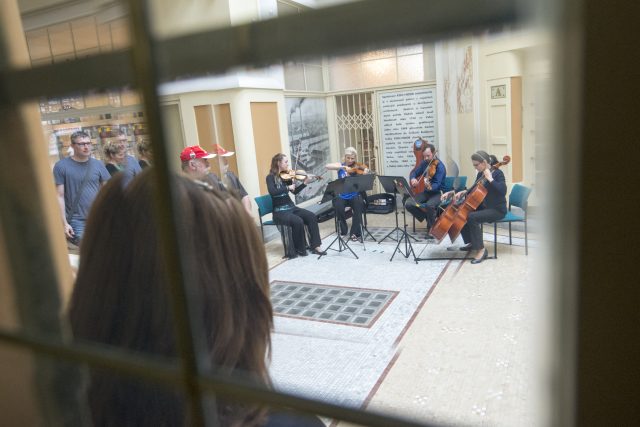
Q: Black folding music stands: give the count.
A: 4